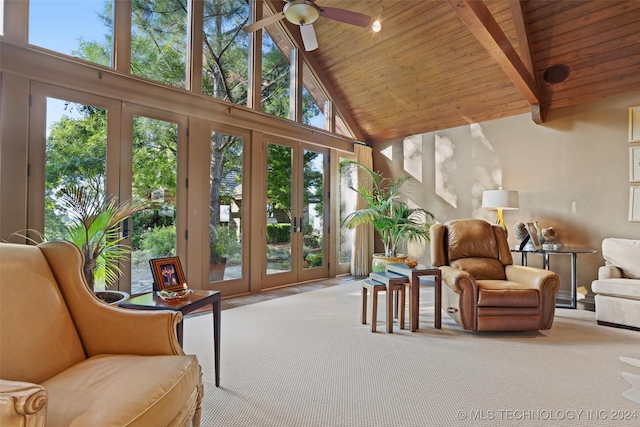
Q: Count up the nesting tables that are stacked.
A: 3